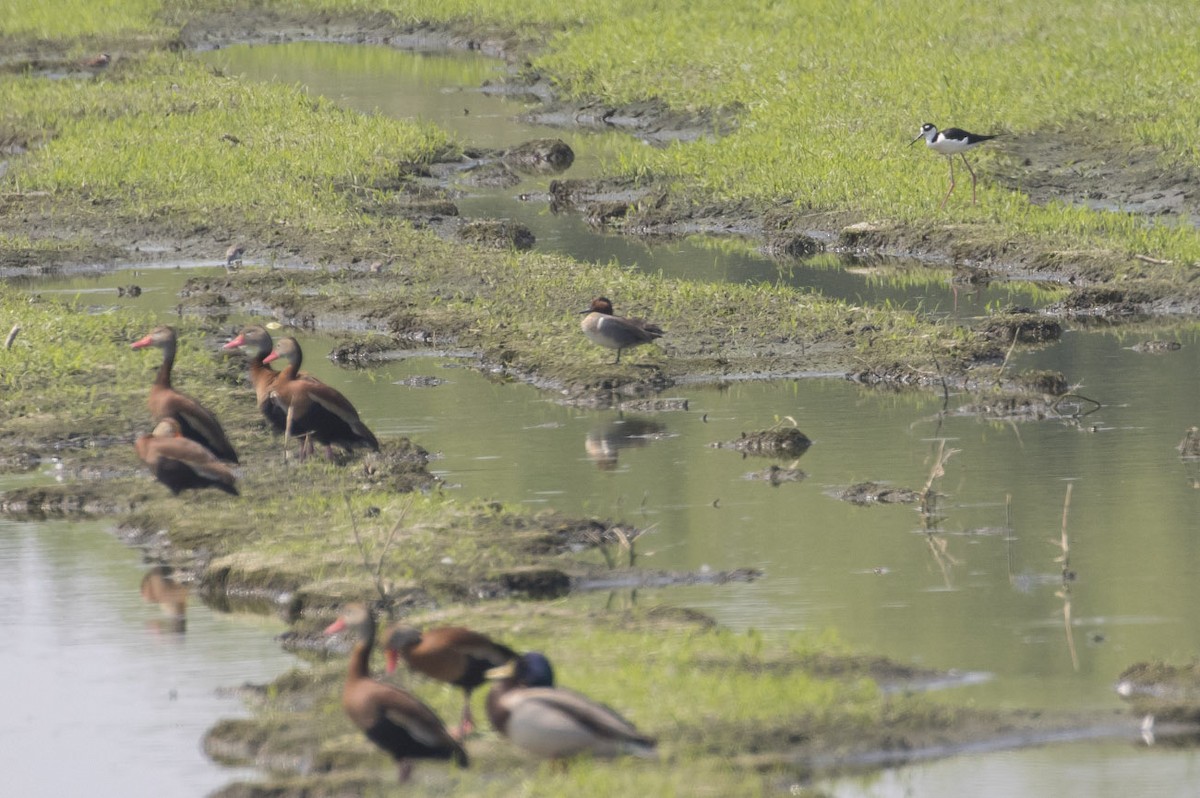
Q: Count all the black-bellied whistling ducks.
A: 6